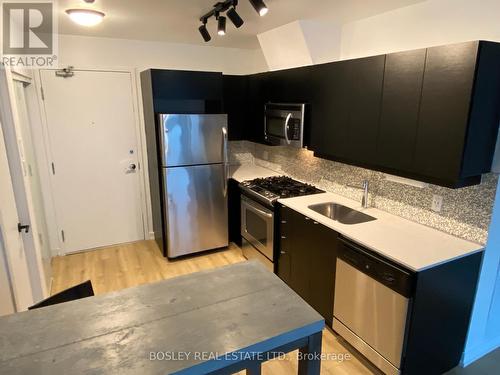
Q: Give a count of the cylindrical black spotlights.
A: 4